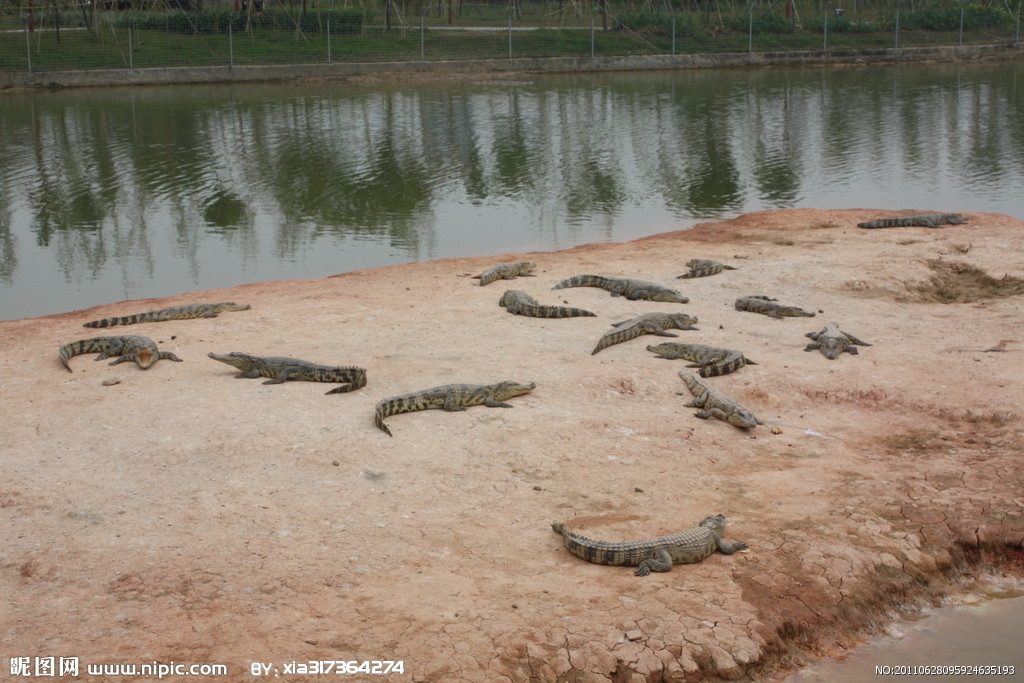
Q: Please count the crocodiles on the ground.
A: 15